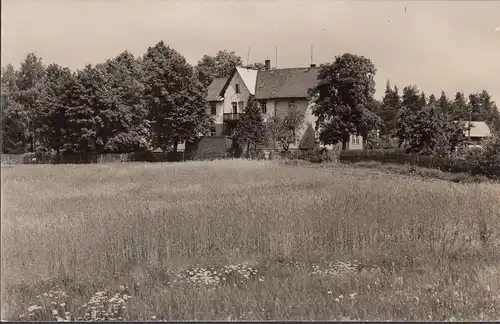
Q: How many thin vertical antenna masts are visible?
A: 3